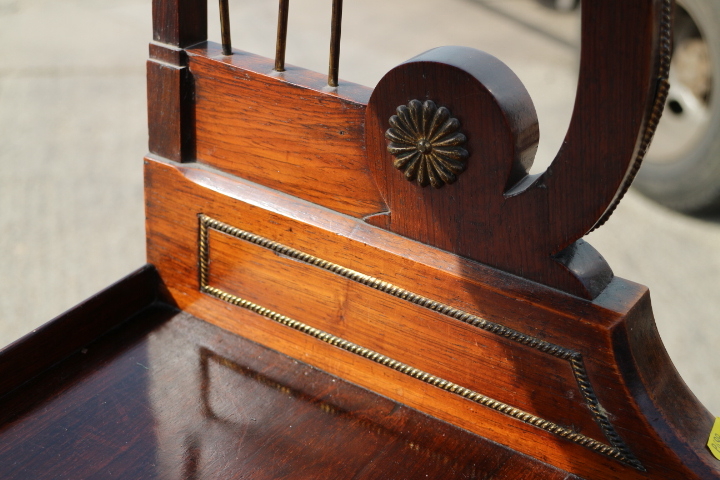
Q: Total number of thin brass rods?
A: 3